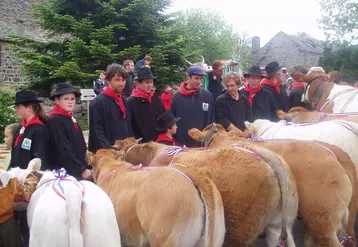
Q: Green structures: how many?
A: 1